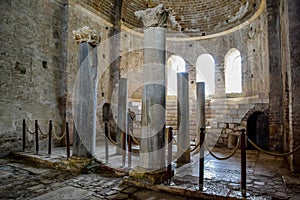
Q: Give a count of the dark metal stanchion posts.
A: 10